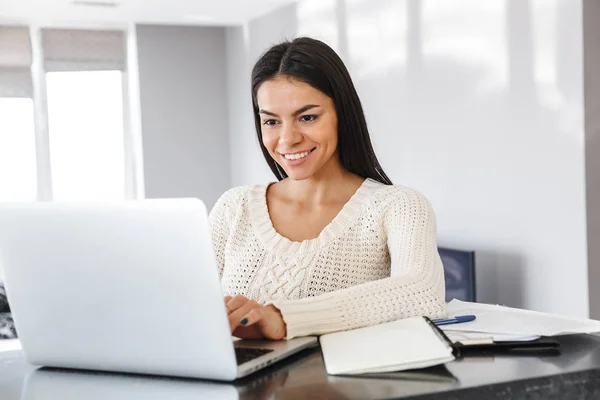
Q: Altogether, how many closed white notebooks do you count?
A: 0